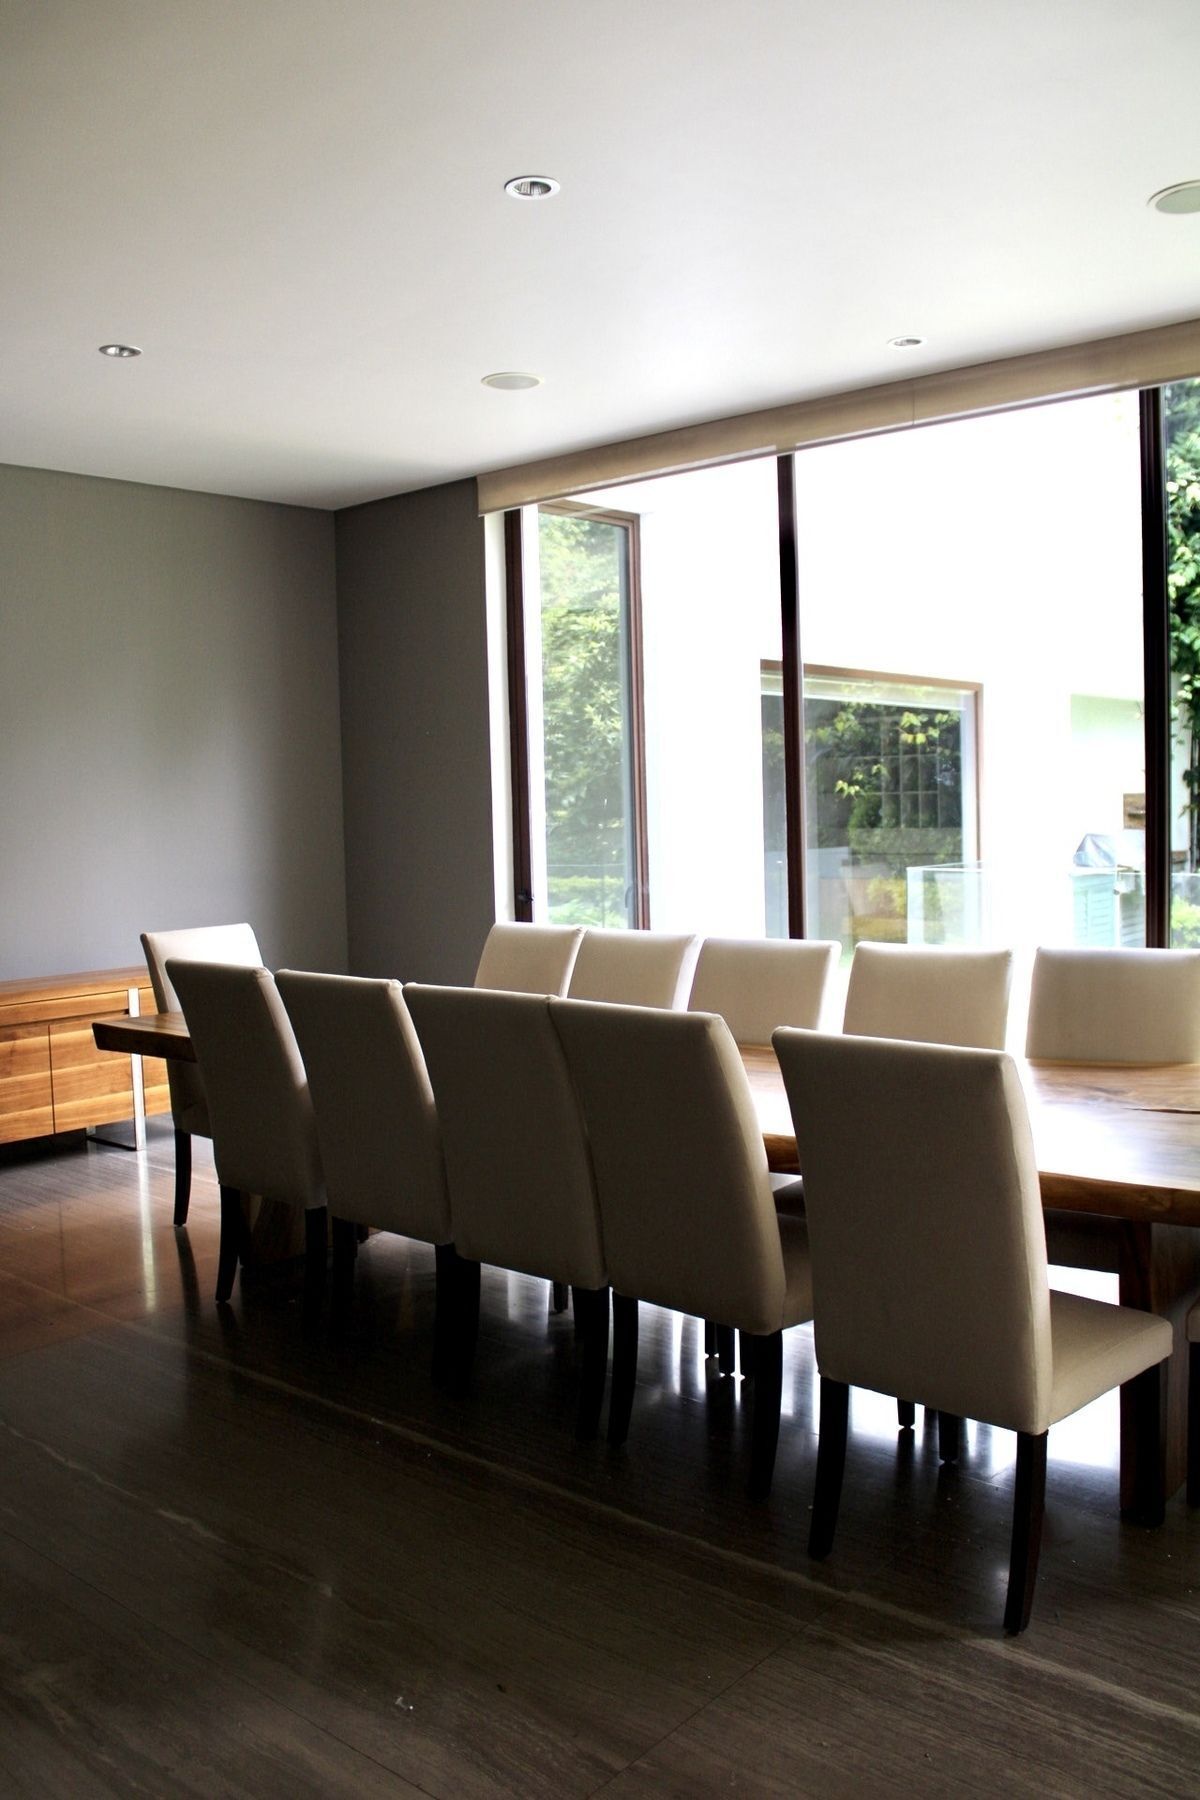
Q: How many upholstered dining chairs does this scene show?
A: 11